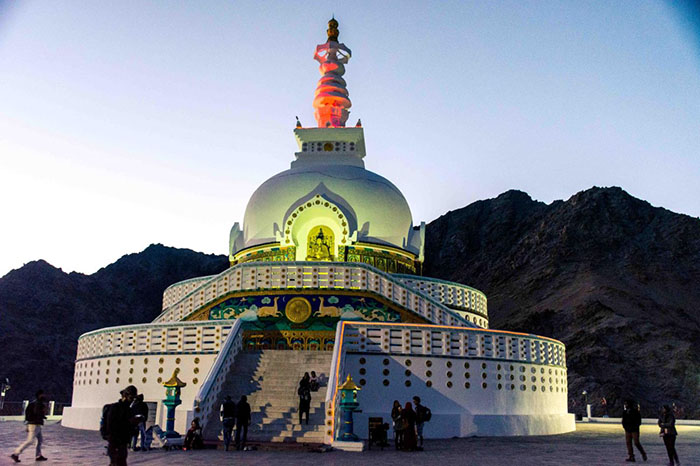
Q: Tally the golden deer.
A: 2